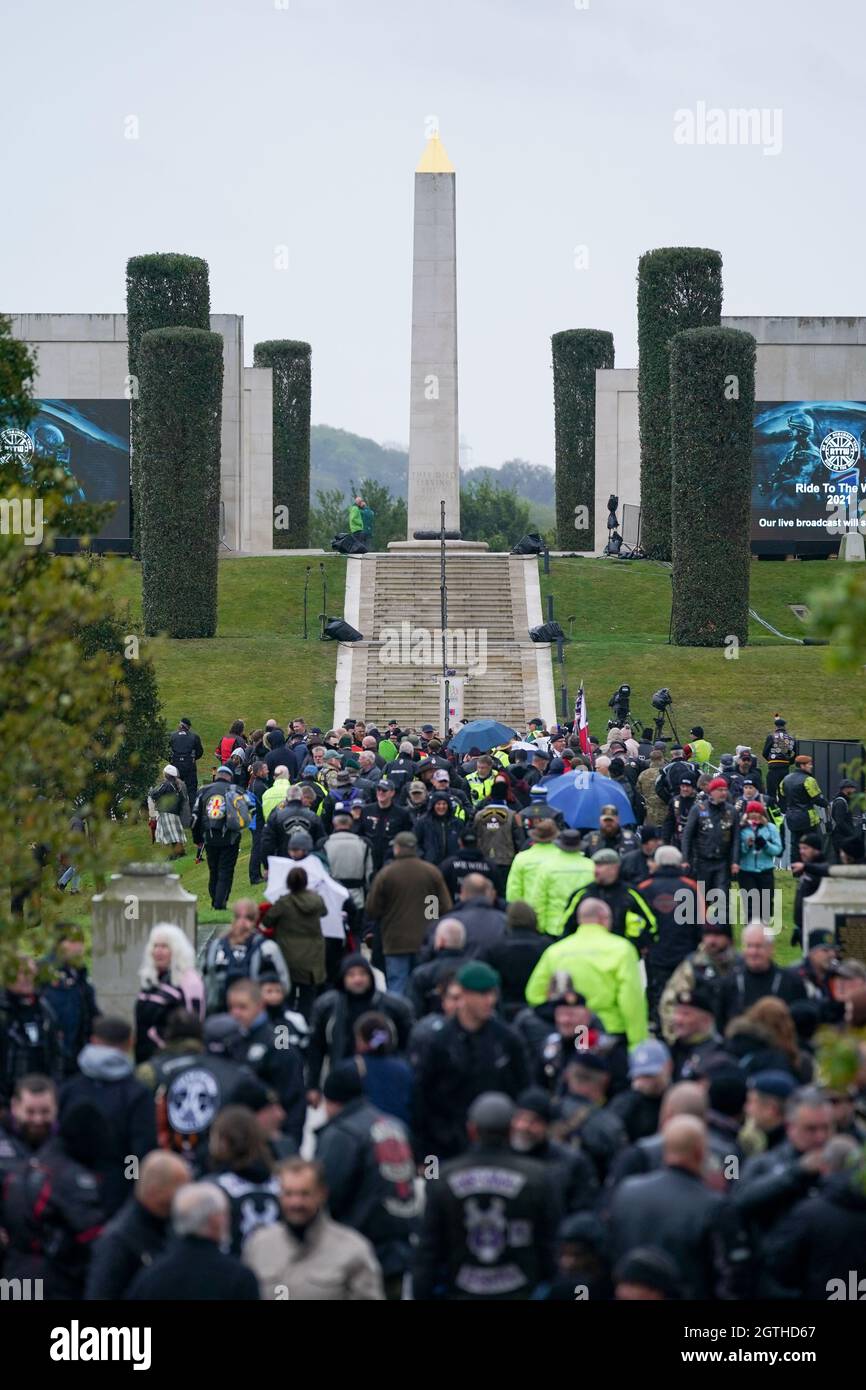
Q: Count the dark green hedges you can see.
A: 6